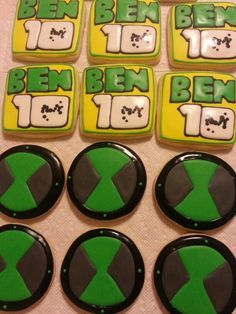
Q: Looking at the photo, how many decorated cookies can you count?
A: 12